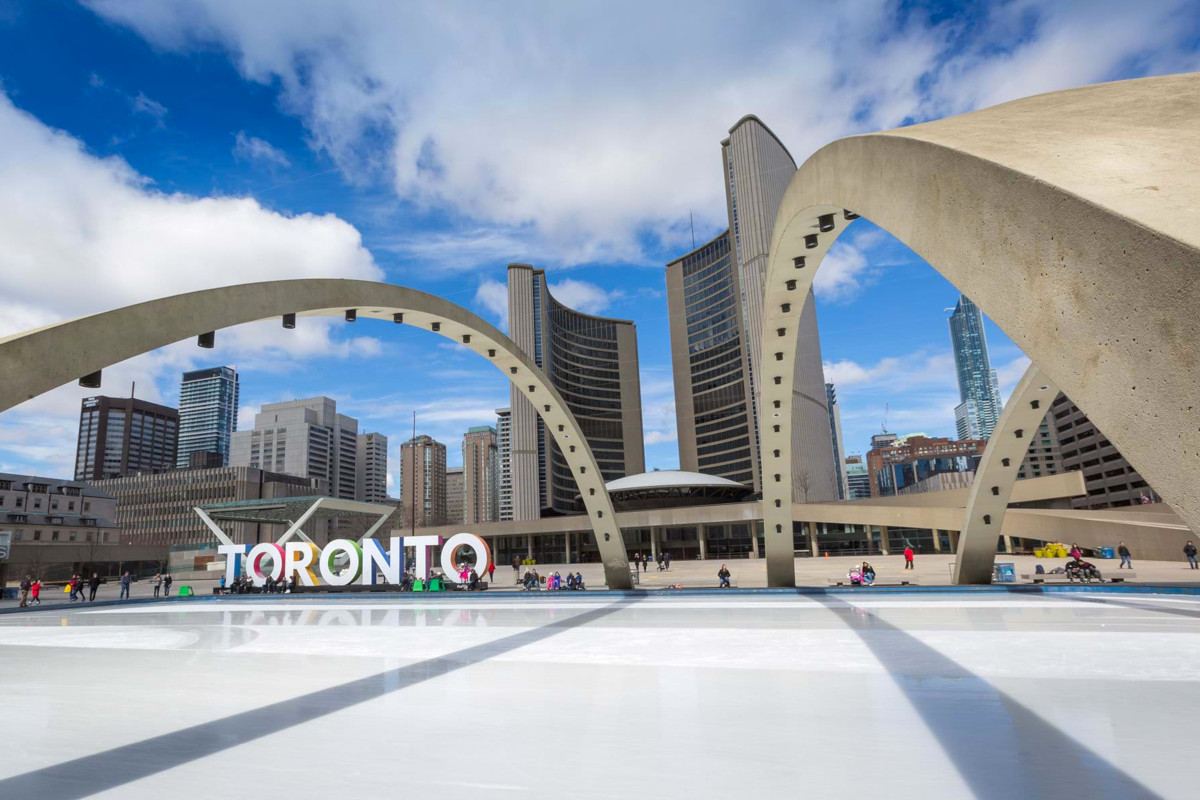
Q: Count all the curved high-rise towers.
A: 2